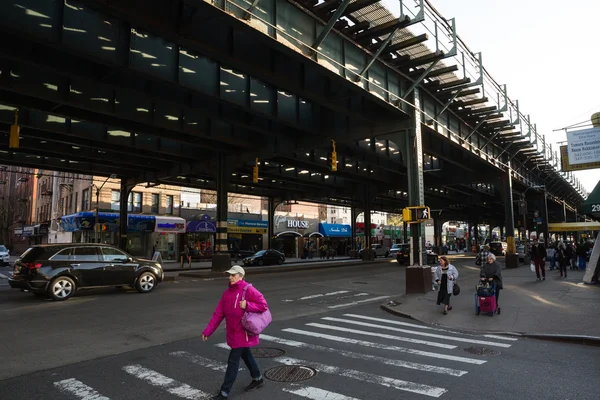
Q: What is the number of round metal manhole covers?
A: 3